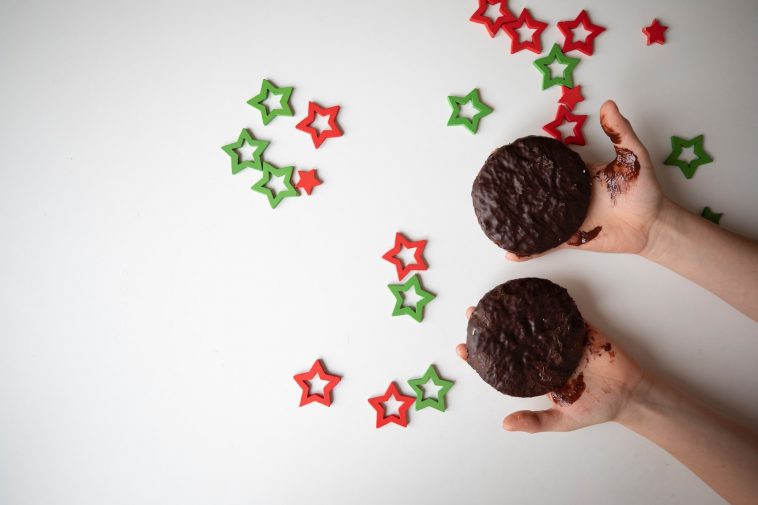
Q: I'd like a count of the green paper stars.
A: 9